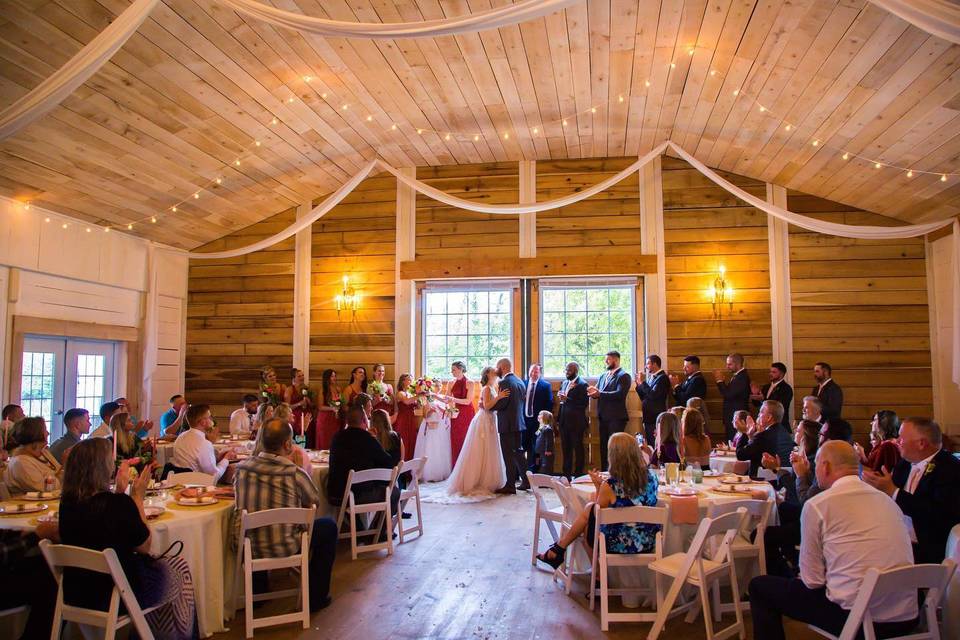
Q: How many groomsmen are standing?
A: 7